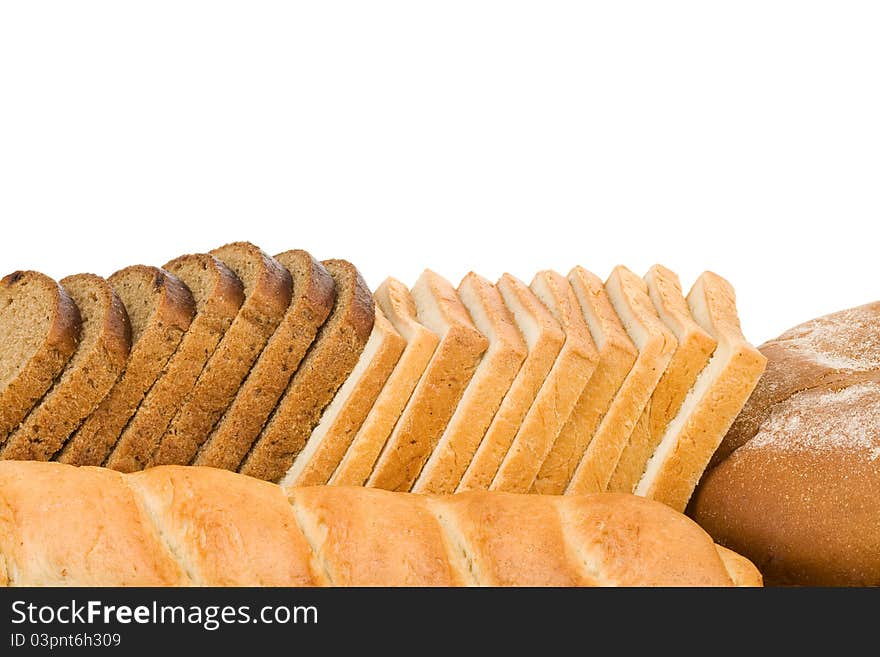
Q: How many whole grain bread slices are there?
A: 7